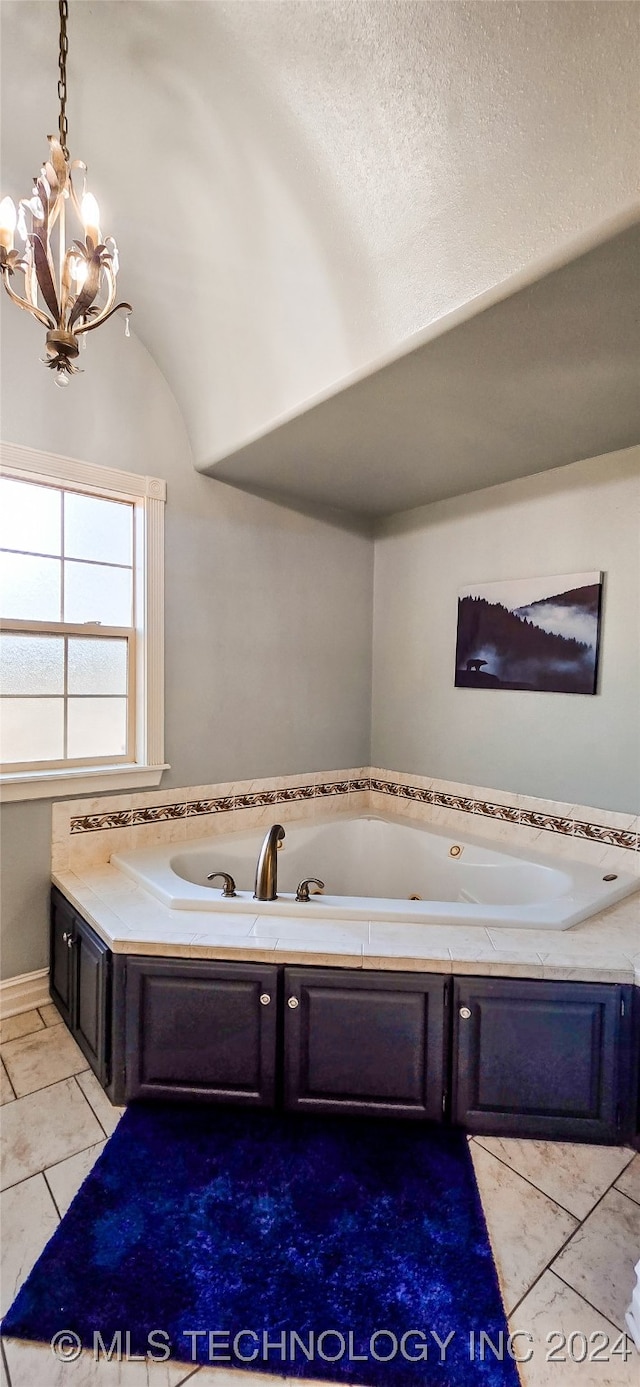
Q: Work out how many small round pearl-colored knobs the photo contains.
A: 5